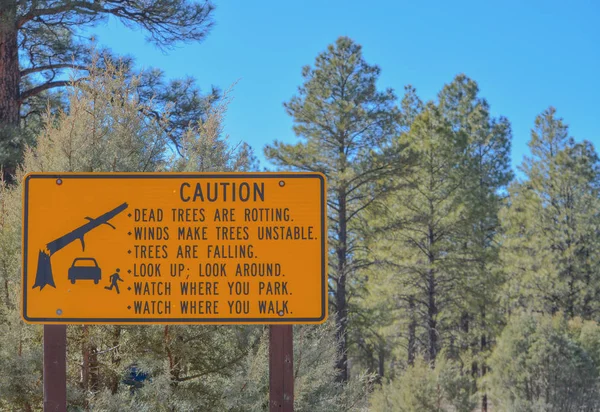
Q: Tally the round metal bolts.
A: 4